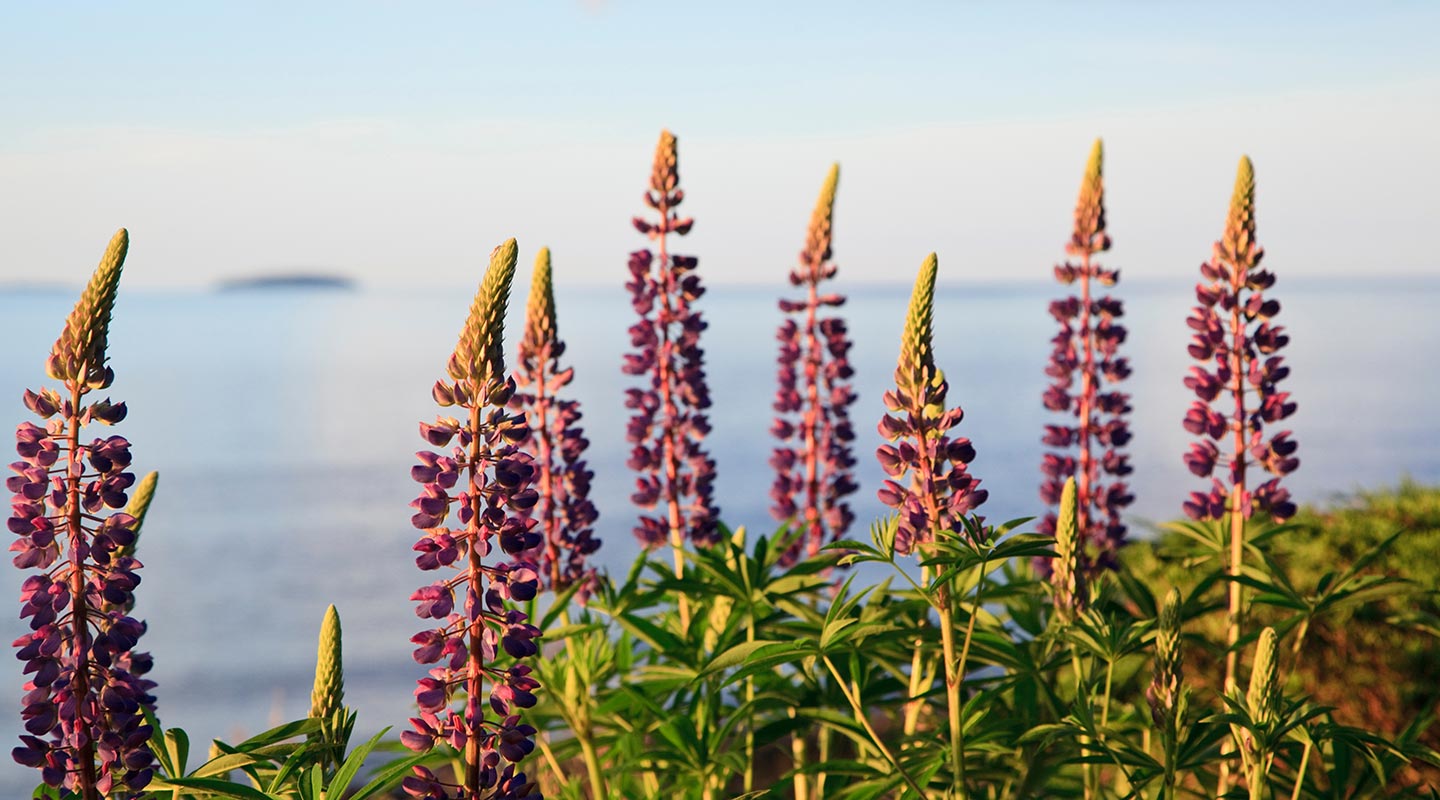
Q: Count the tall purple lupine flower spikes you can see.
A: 8